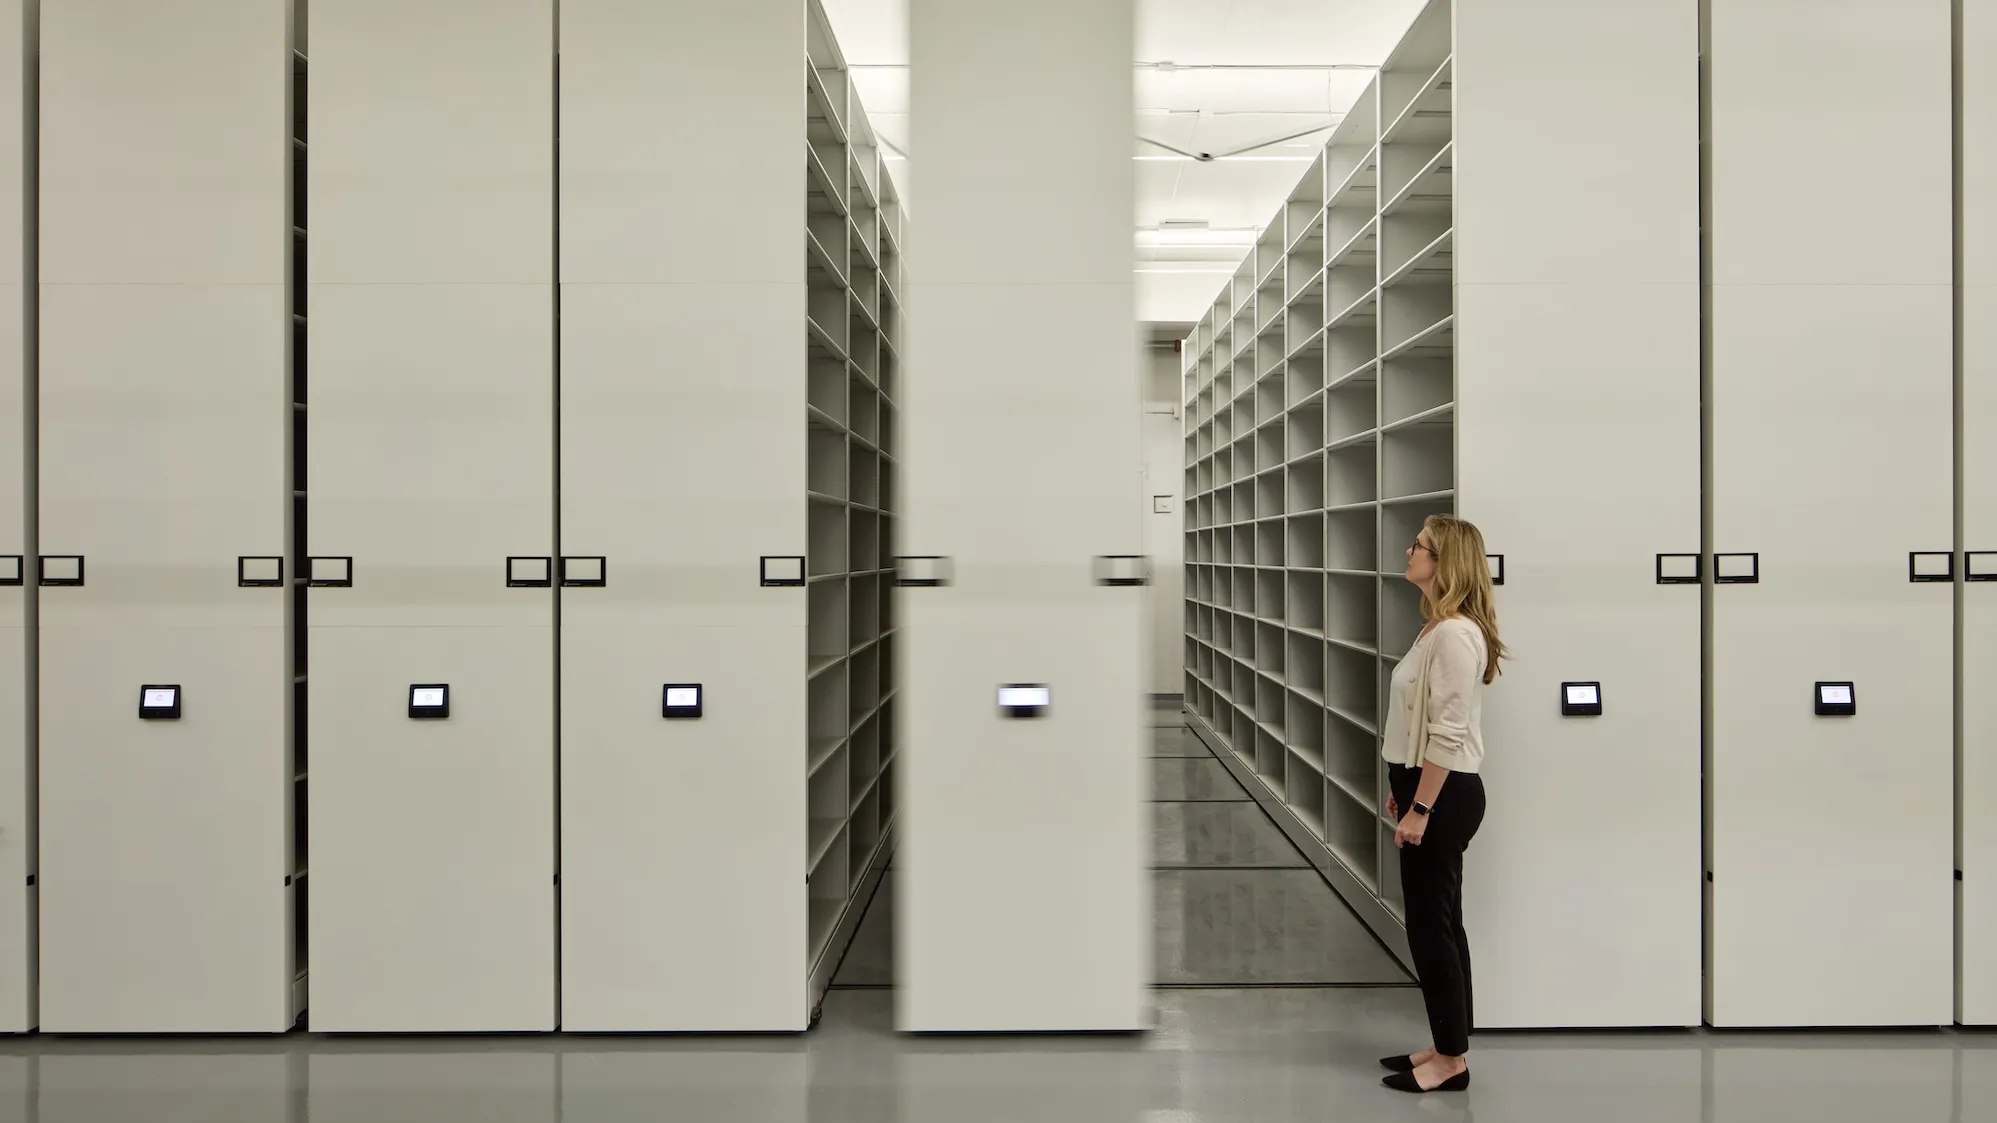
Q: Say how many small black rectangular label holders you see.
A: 14